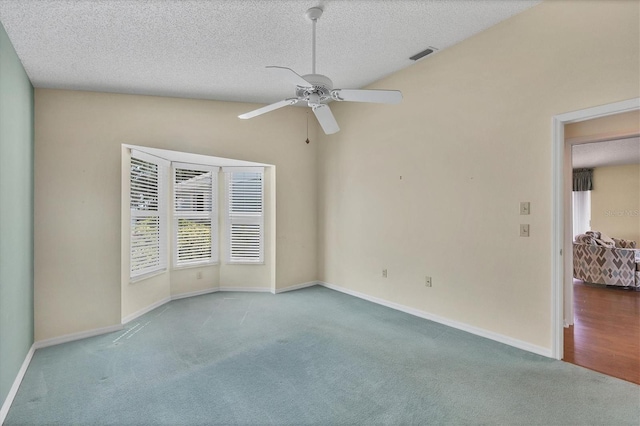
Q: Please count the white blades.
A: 4